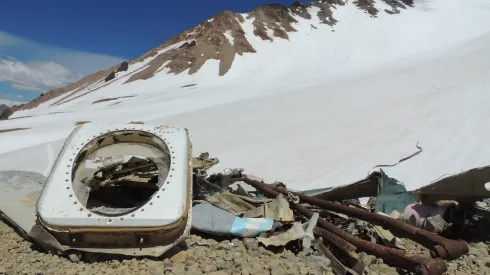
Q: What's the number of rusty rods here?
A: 2